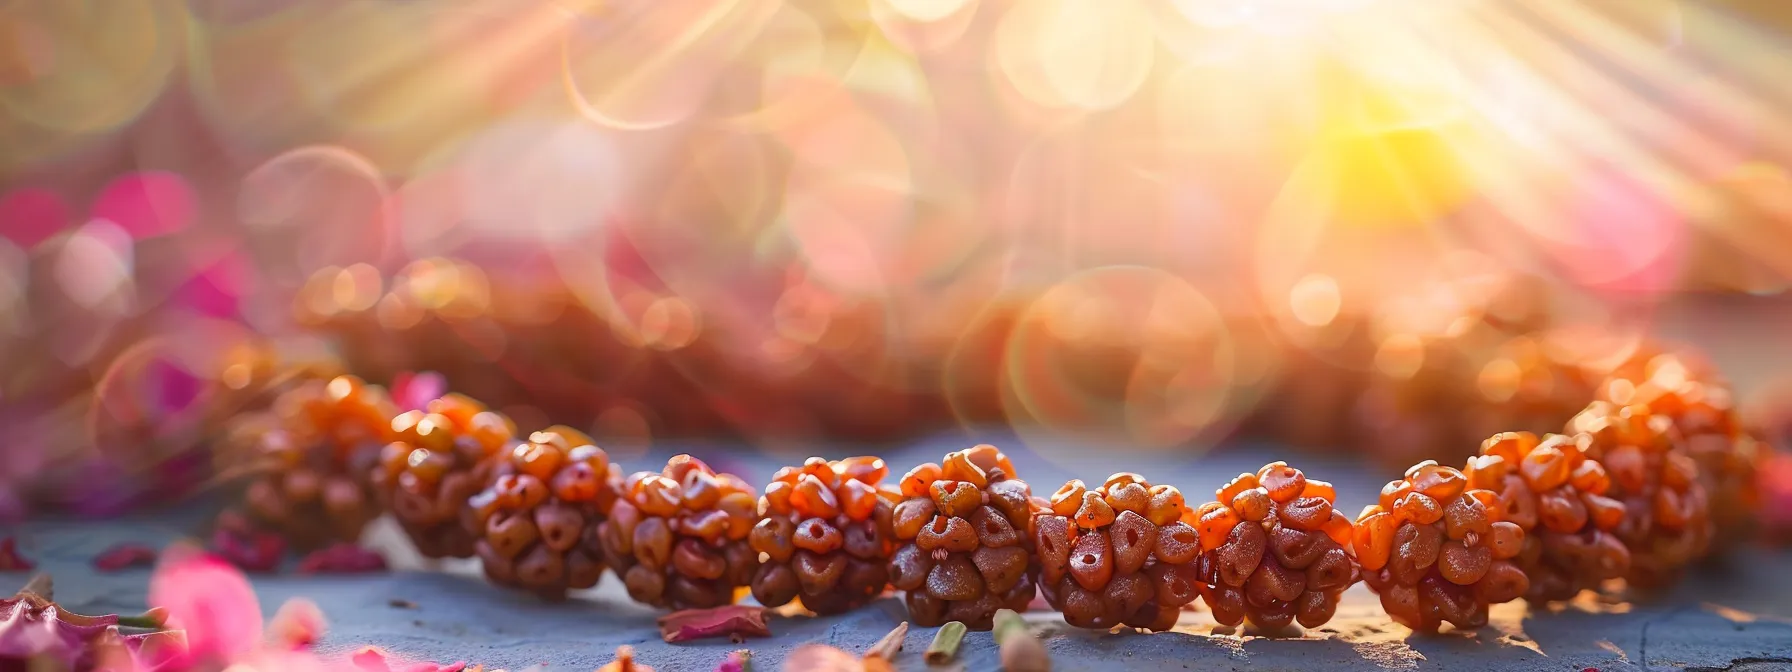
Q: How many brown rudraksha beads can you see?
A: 12